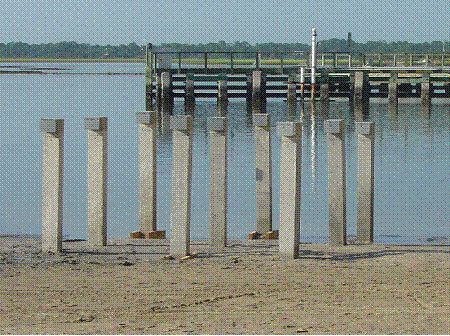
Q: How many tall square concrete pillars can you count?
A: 9